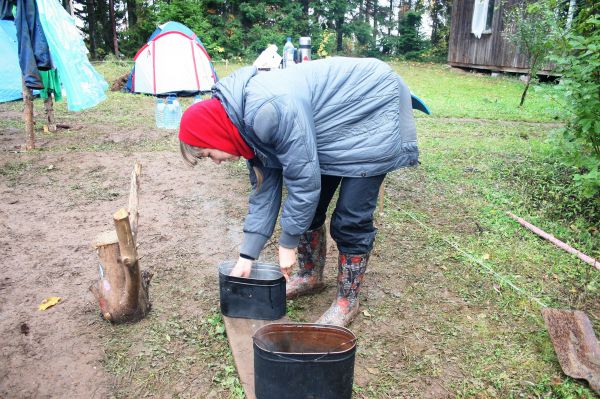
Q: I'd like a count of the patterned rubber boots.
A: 2